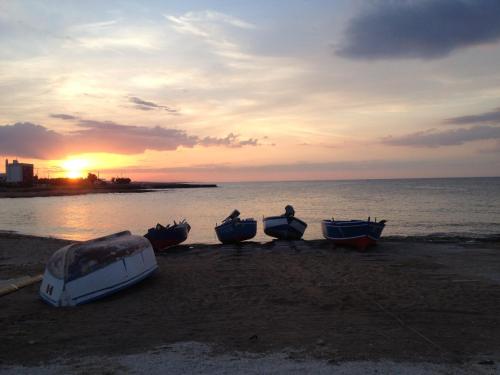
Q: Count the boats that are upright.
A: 4